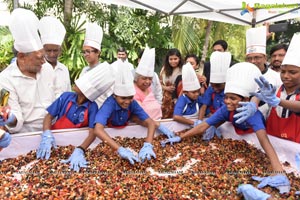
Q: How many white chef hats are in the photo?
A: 11